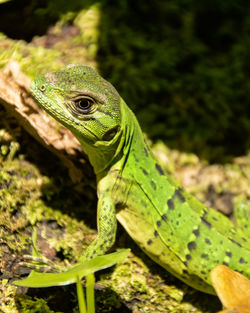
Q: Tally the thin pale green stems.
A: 2